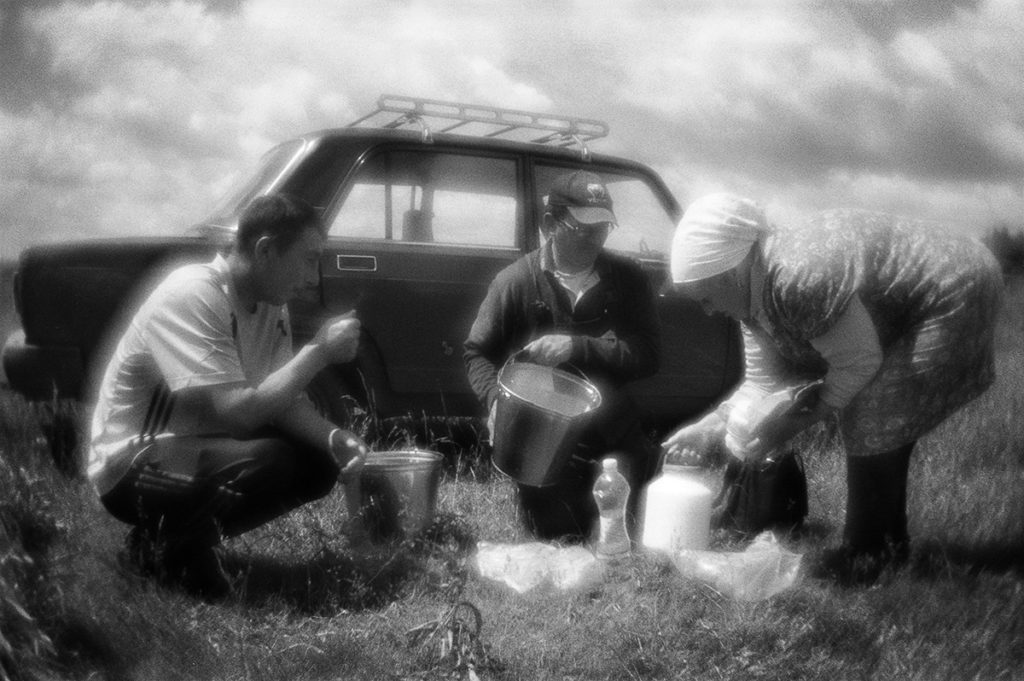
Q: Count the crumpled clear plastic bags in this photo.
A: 2